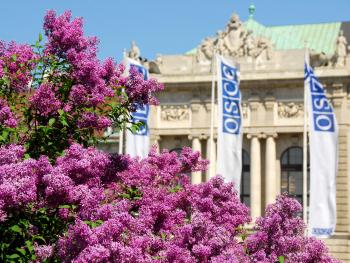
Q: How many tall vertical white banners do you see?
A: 3